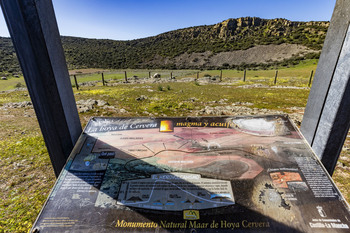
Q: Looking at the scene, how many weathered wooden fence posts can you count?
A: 10